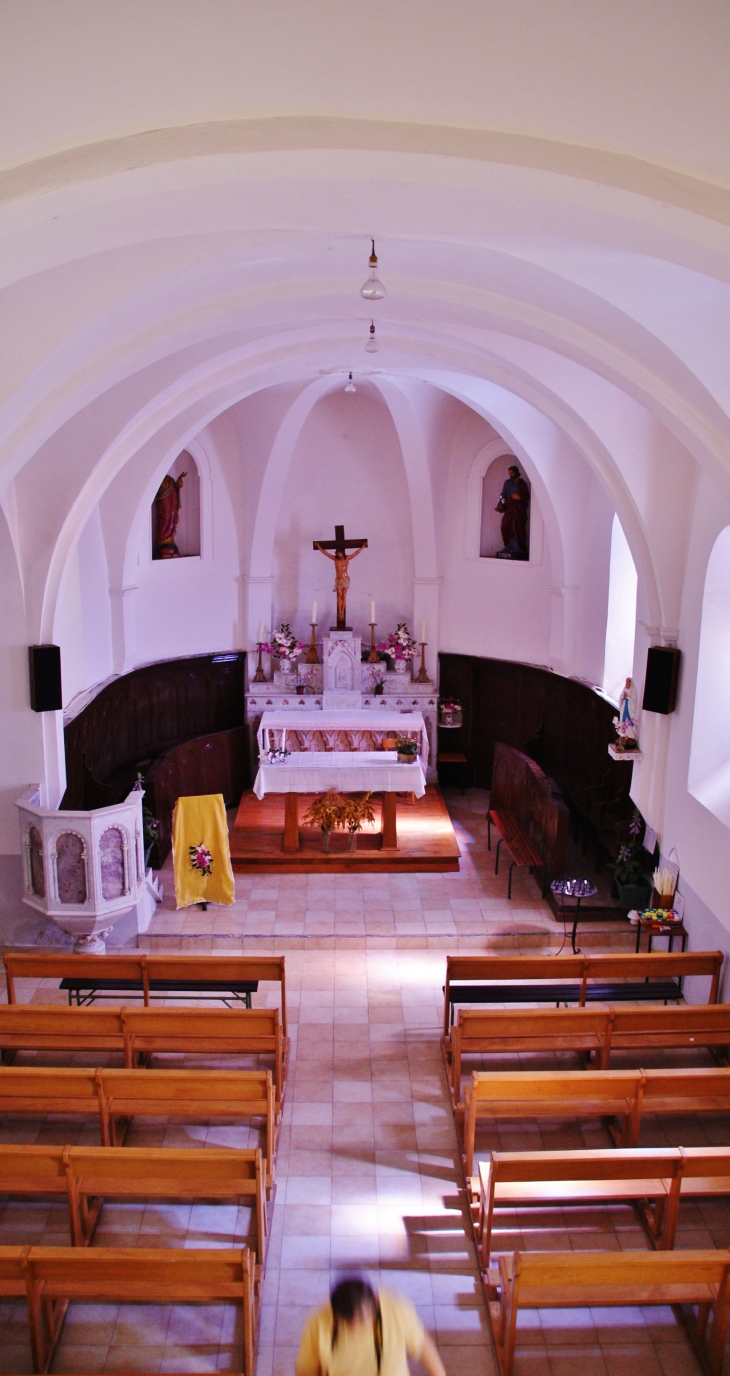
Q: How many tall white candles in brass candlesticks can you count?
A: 4